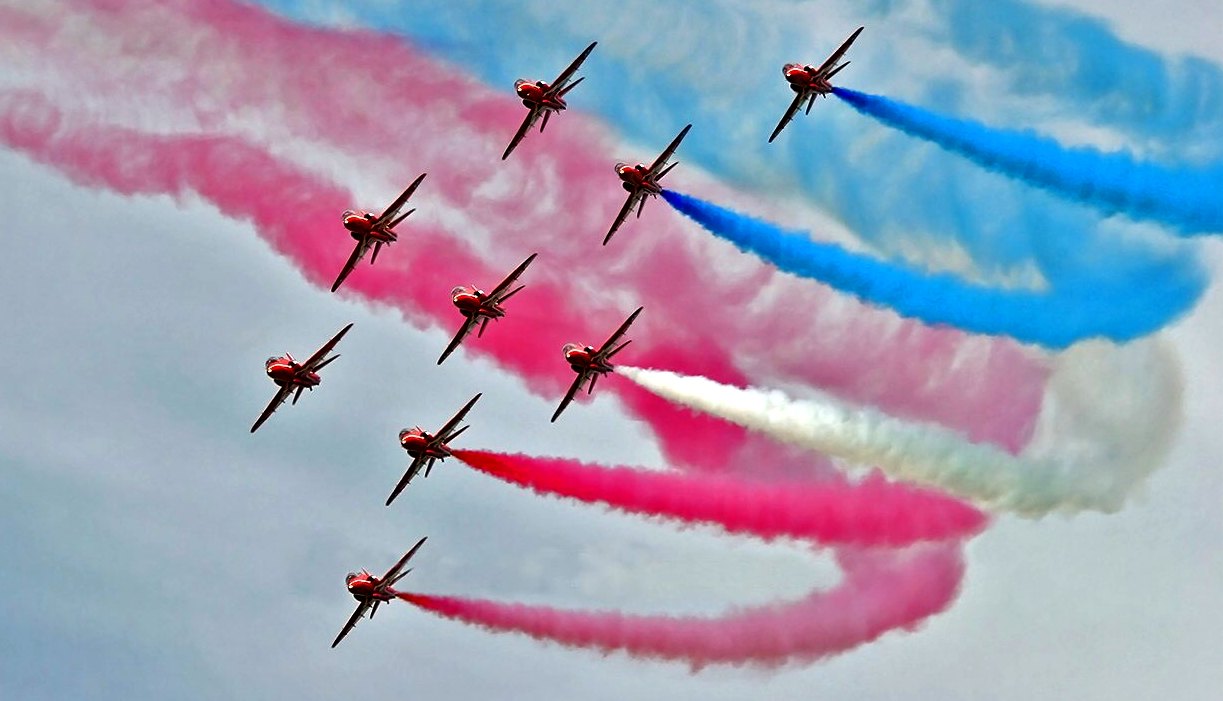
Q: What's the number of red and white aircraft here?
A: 9